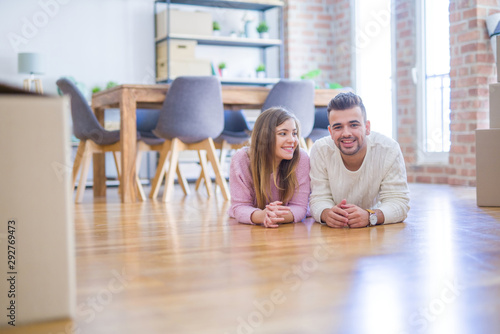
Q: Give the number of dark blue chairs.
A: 3